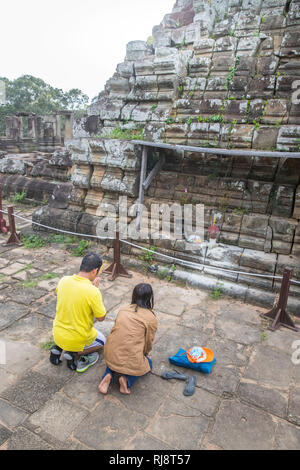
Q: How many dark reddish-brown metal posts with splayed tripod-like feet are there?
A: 3